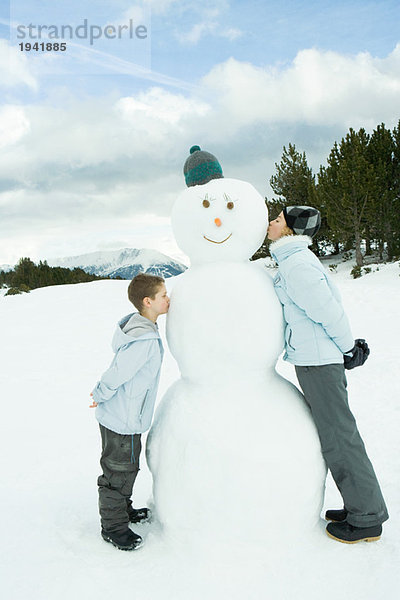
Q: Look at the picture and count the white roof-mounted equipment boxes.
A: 0